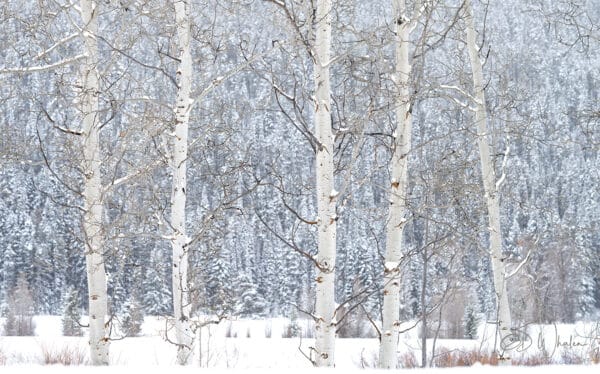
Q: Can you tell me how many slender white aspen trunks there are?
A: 5